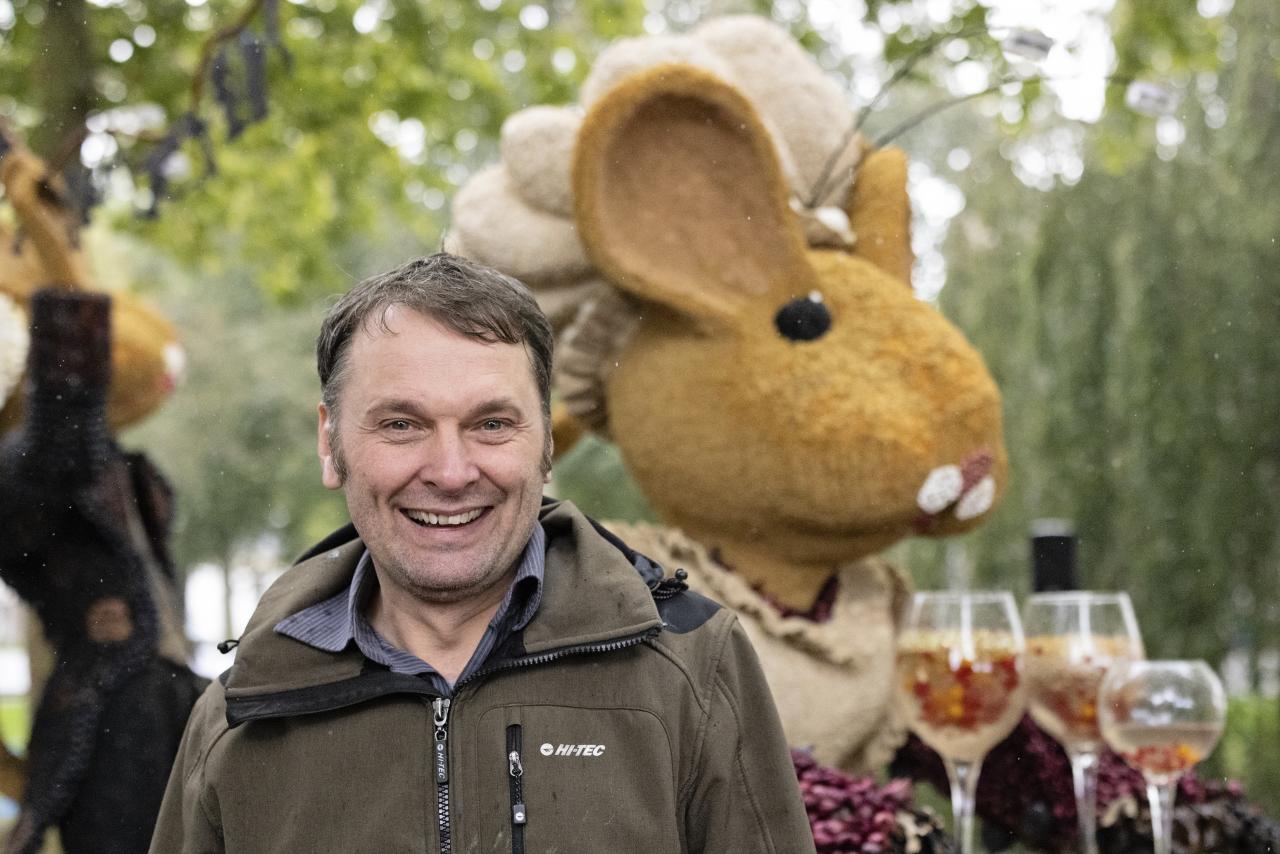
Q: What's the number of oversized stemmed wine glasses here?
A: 3